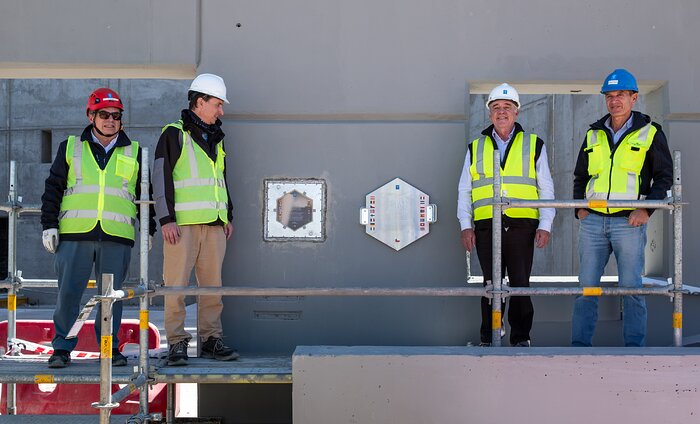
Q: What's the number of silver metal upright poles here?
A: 5